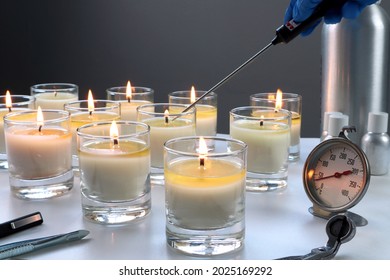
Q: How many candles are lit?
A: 10